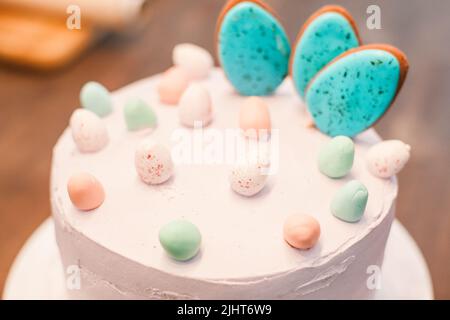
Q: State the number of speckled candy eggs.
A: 4